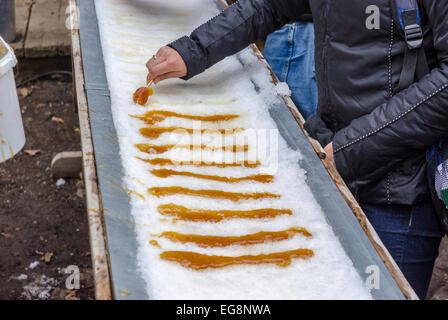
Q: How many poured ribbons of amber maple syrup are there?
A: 9